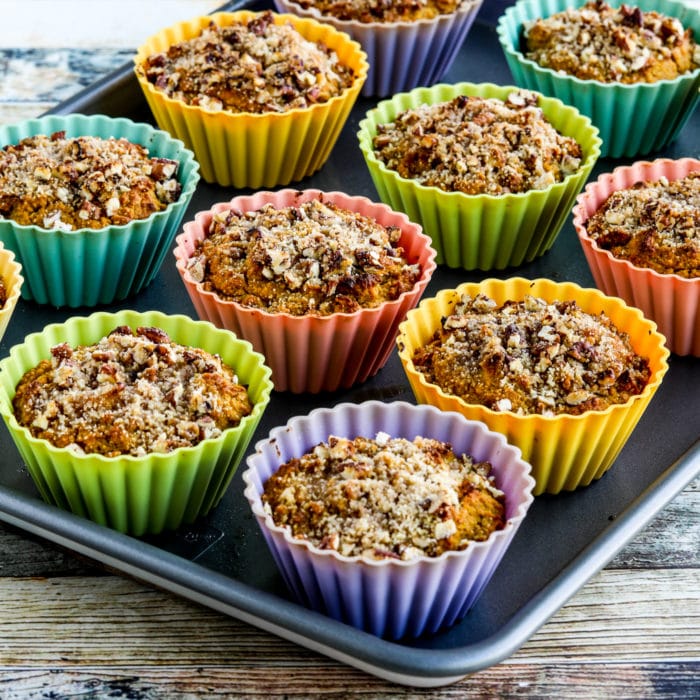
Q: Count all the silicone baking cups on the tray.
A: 11